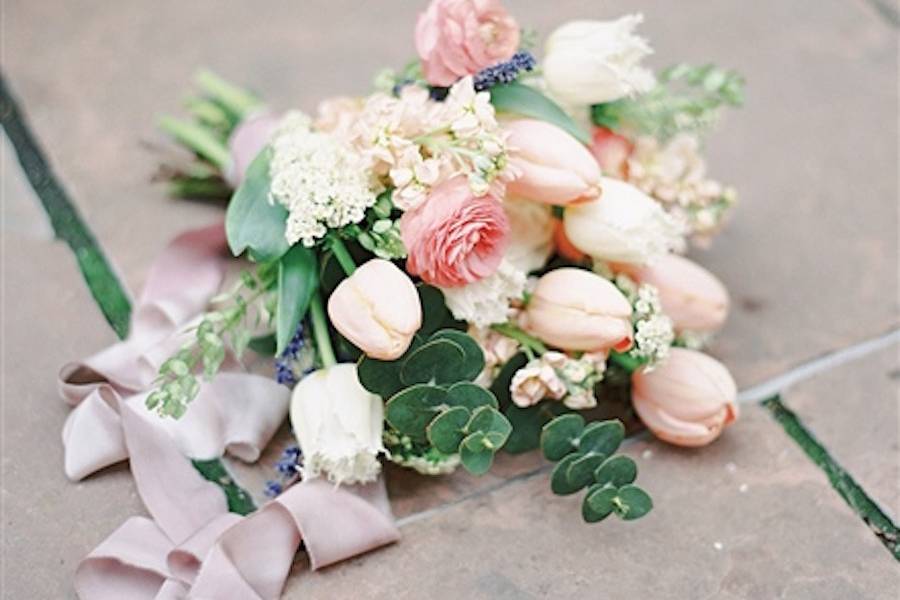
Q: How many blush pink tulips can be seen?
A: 5